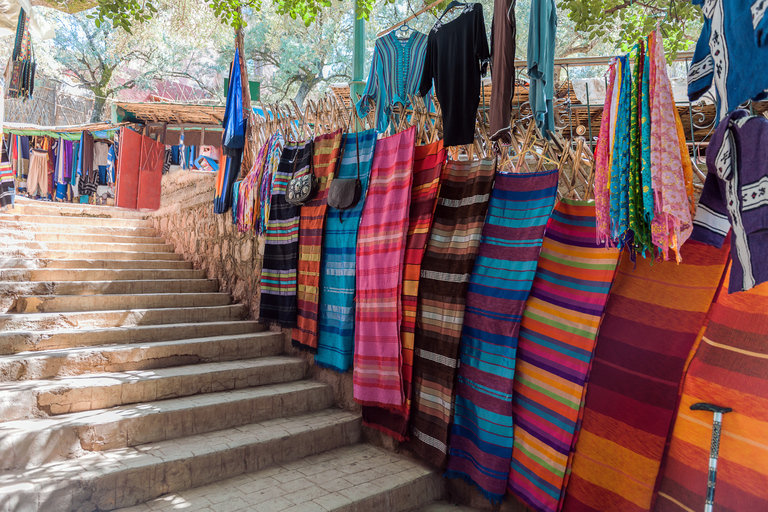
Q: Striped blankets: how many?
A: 10